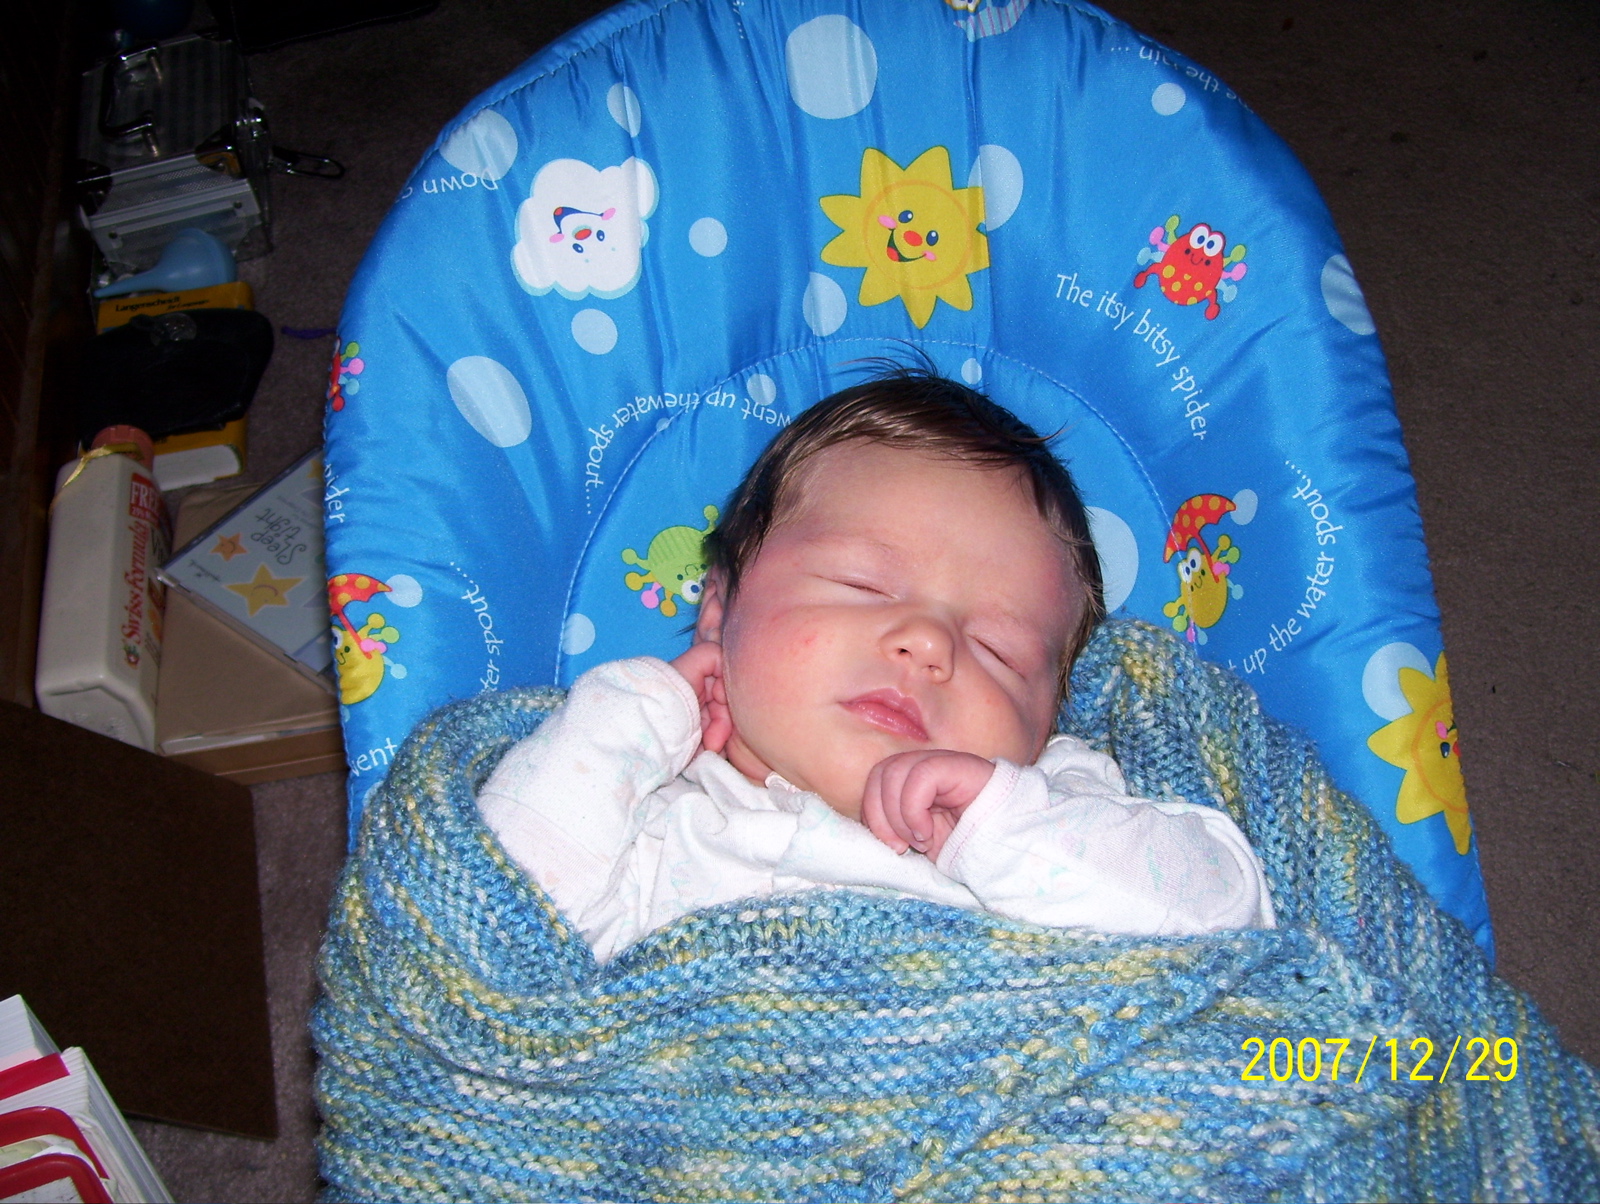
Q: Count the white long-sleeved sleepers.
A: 1